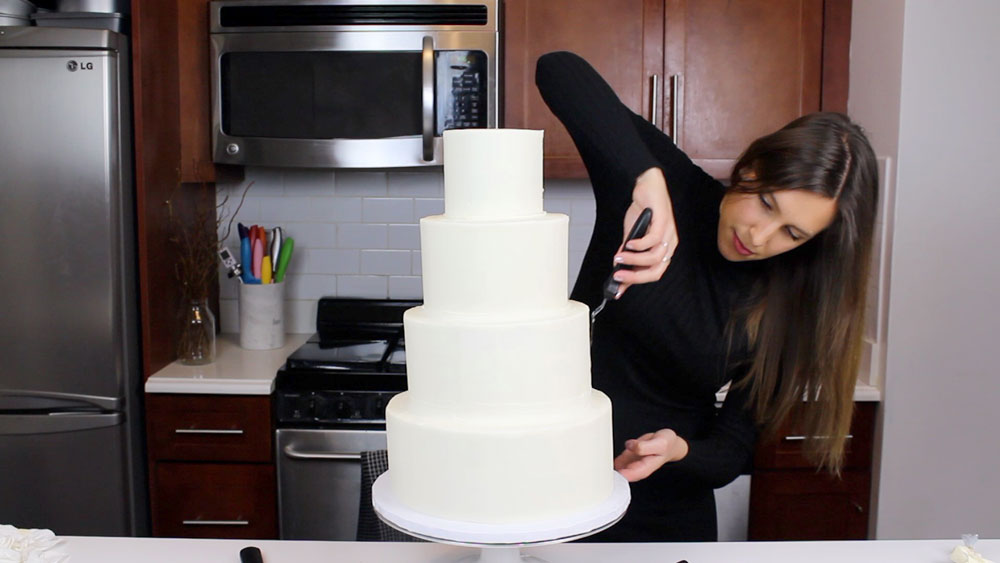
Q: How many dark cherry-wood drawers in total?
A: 3